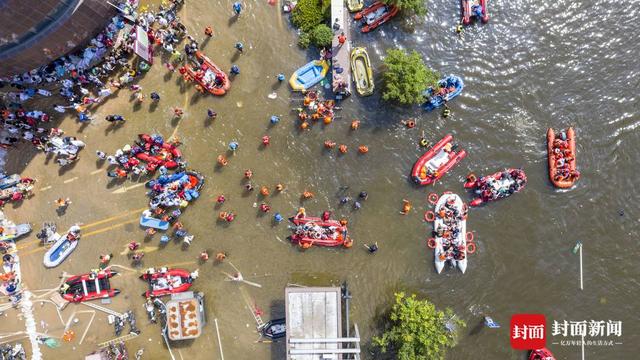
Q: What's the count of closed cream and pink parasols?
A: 0